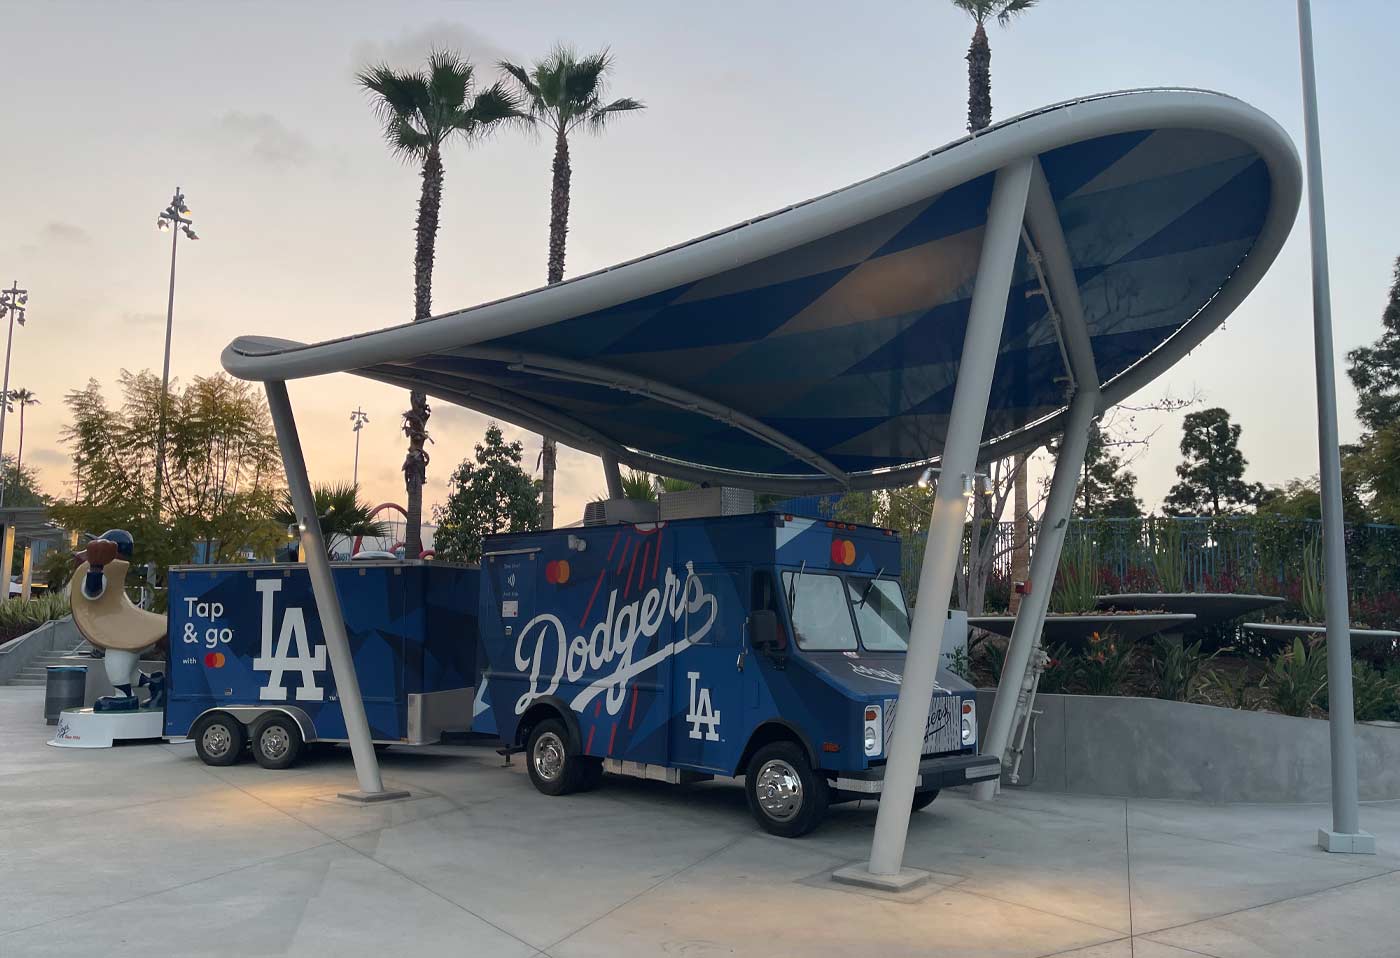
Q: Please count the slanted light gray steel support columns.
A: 4